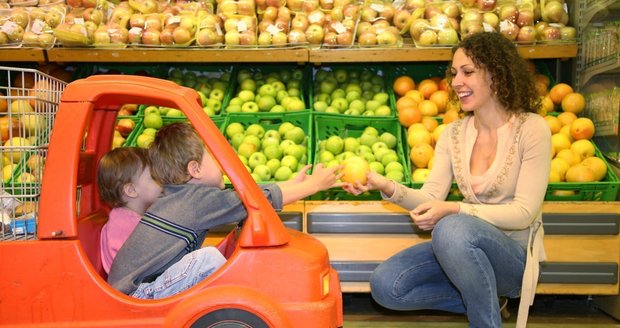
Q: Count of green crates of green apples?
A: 6